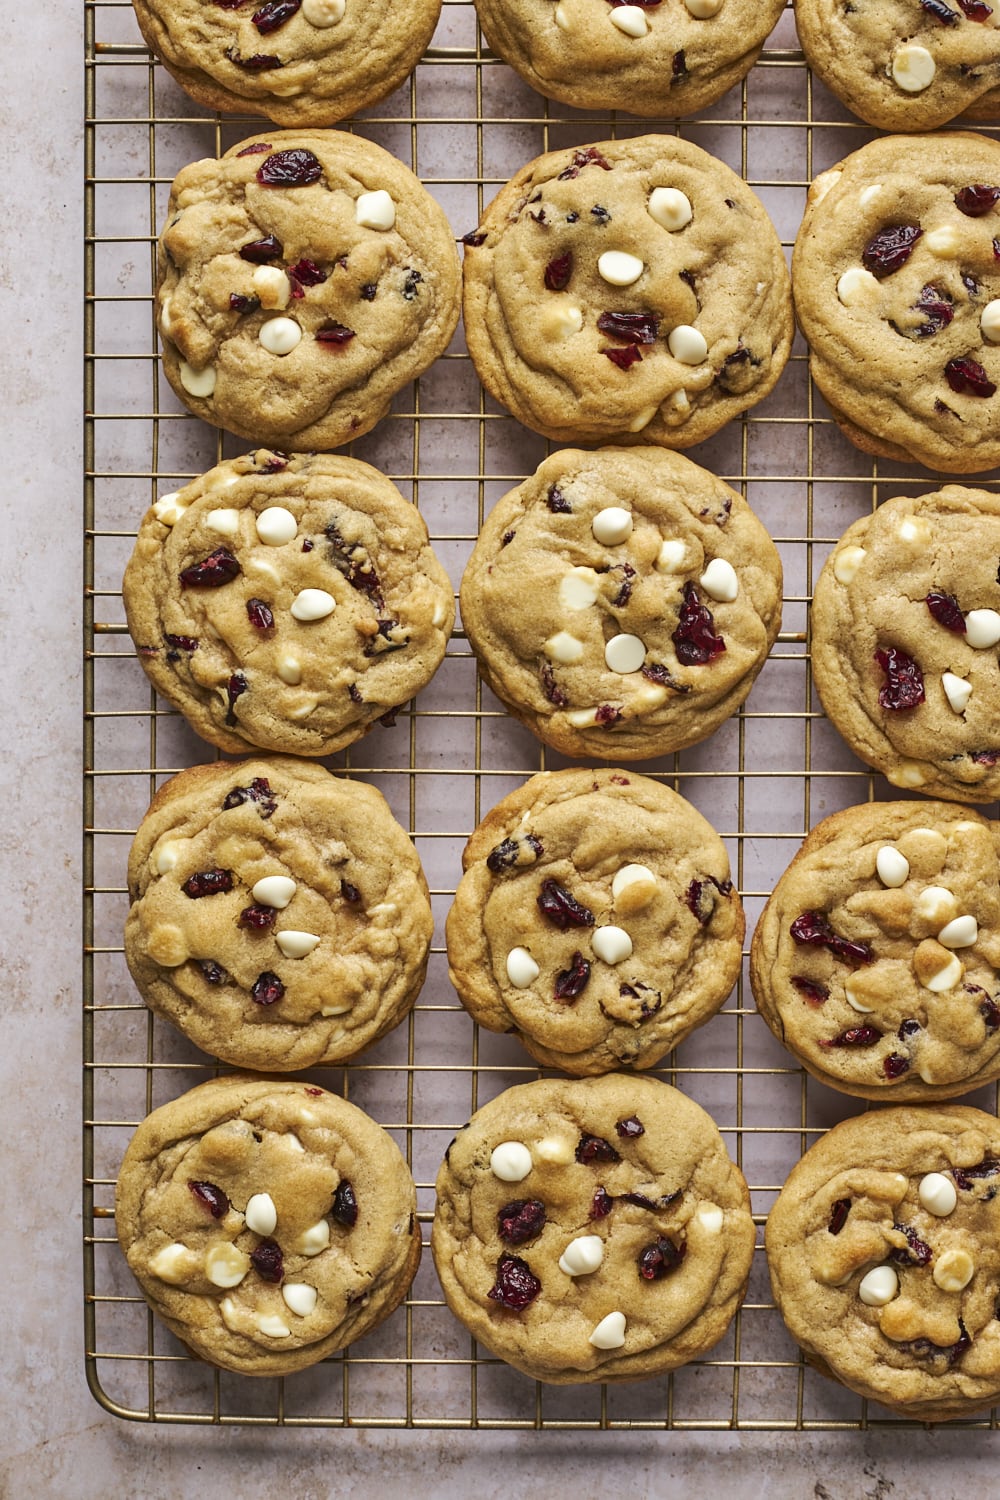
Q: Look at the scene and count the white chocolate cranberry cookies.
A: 15